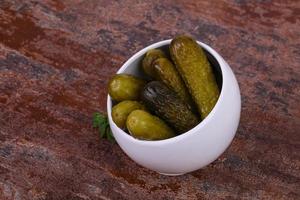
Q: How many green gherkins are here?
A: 7